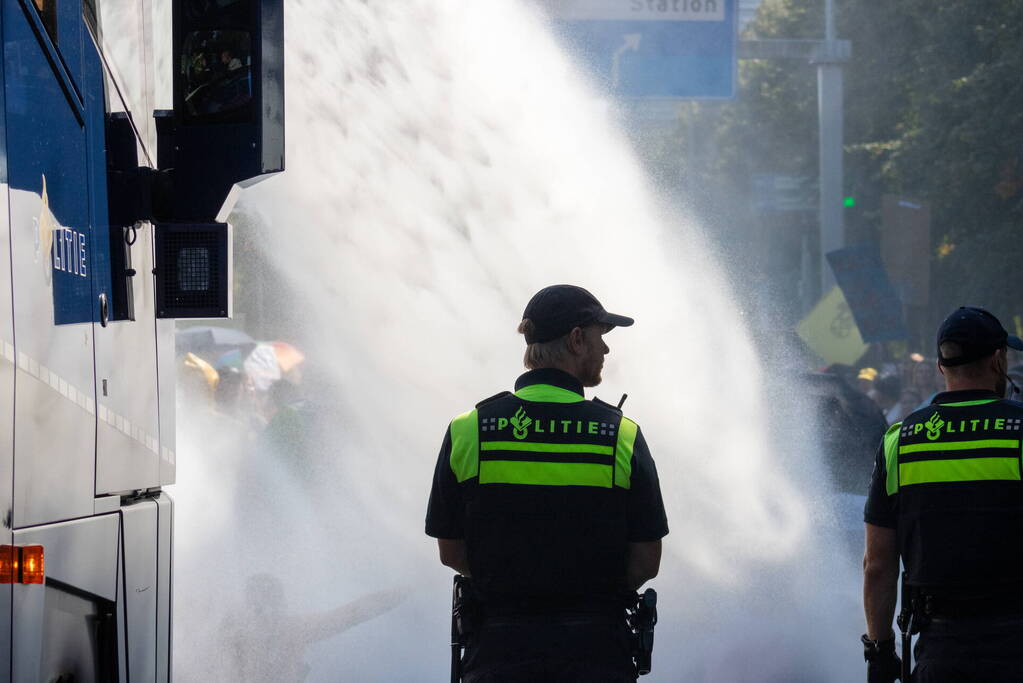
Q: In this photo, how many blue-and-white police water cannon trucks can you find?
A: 1